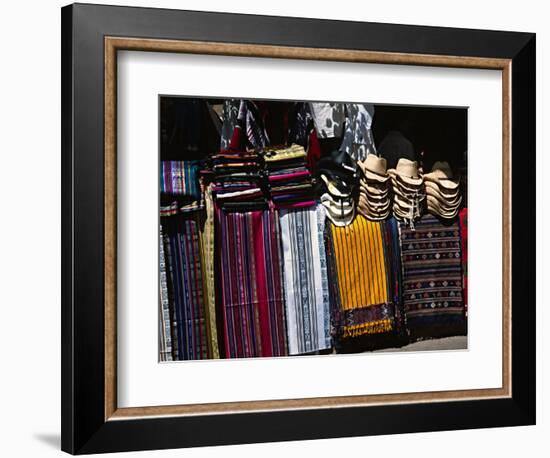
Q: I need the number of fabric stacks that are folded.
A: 2